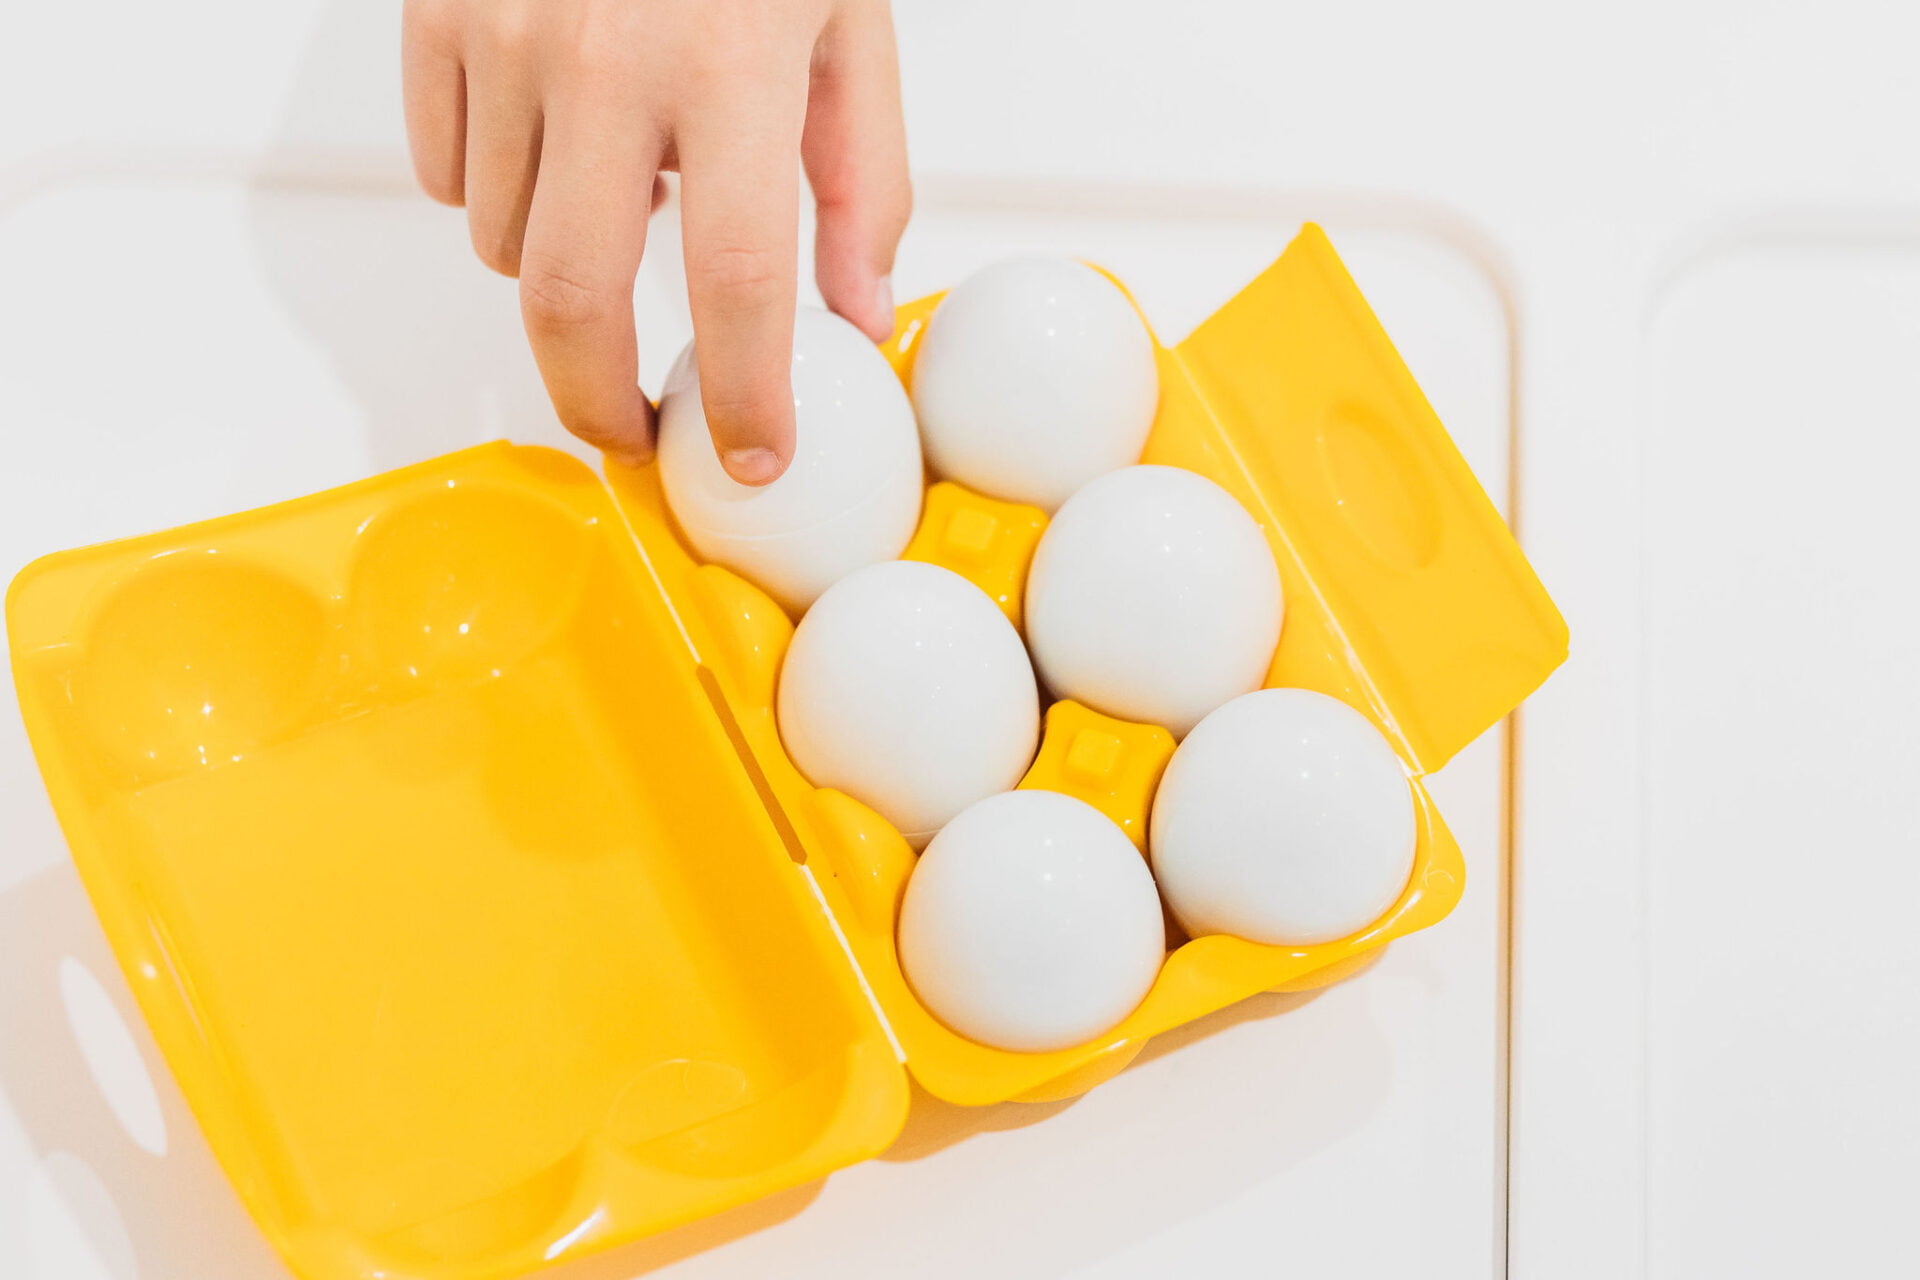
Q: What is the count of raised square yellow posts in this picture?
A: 2